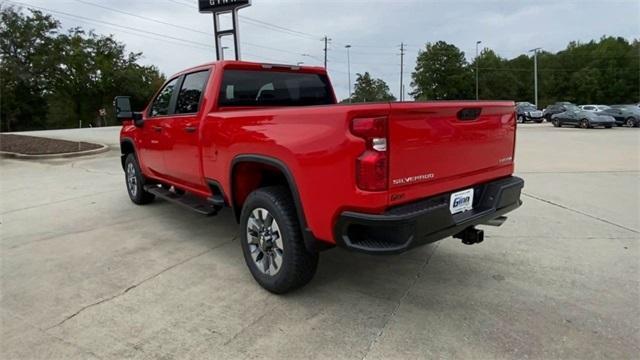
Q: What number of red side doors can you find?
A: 2